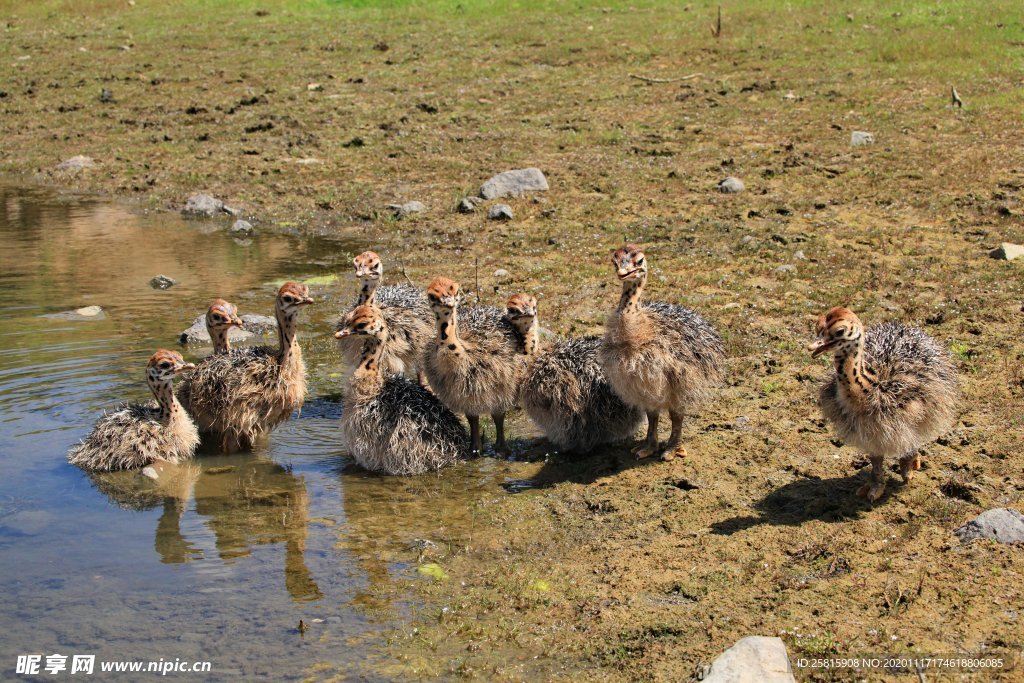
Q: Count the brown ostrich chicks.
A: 9